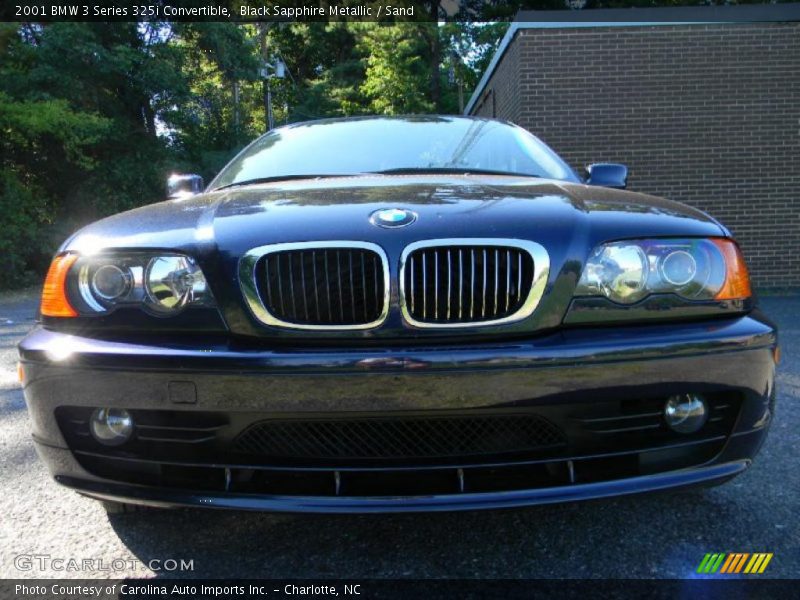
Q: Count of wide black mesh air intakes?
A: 1